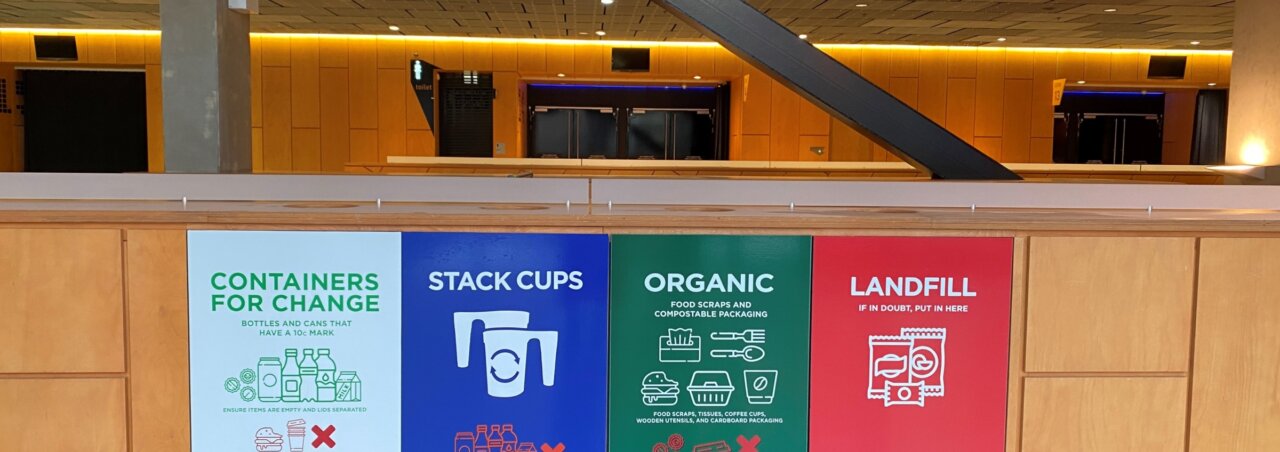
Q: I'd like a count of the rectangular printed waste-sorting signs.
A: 4